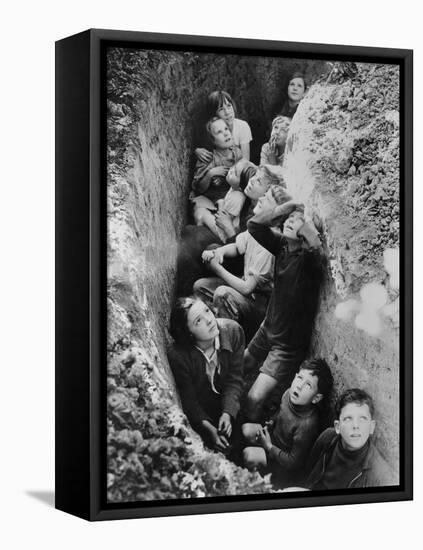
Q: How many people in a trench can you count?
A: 11